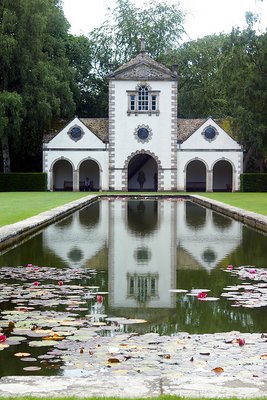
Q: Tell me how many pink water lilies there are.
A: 10